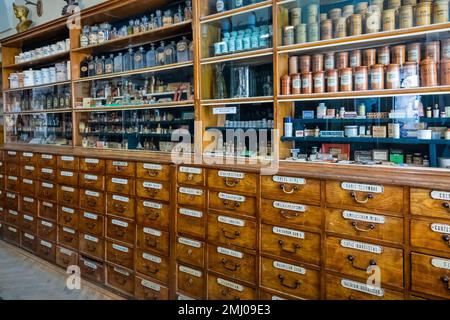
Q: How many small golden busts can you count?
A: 1